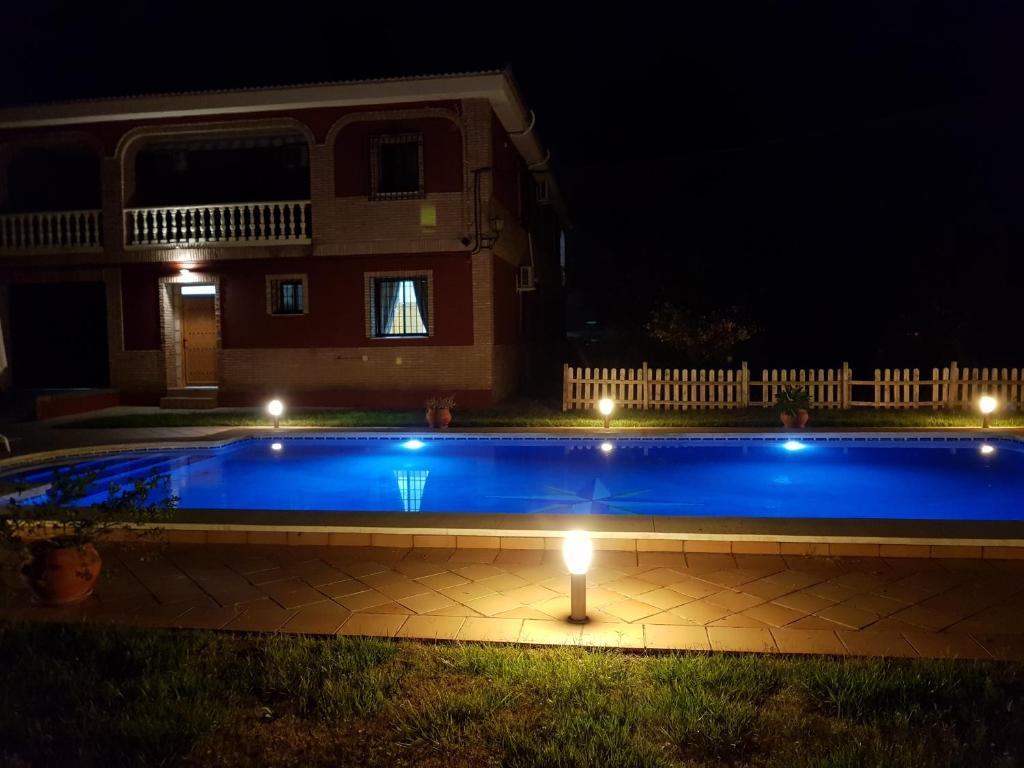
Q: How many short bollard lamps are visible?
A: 4